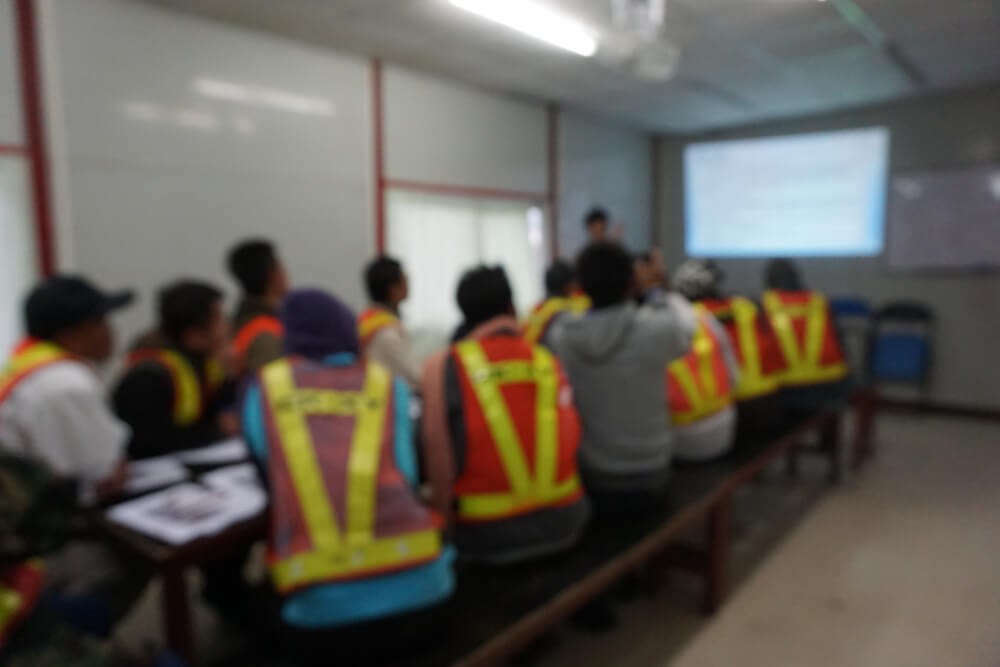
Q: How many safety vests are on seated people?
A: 11